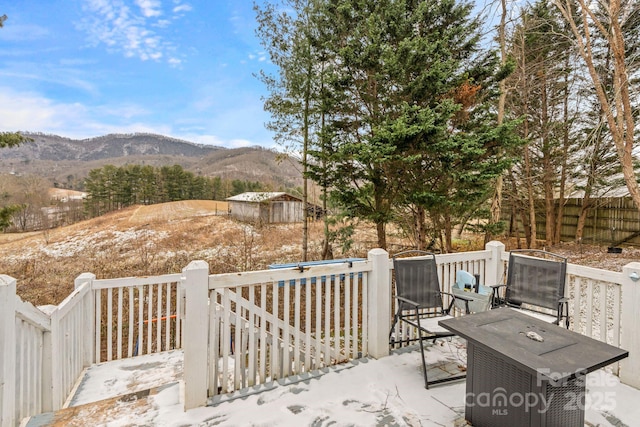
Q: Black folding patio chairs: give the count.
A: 2